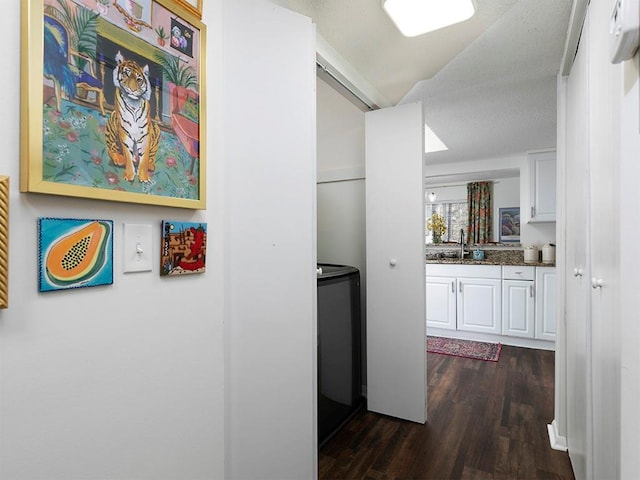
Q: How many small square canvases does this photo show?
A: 2